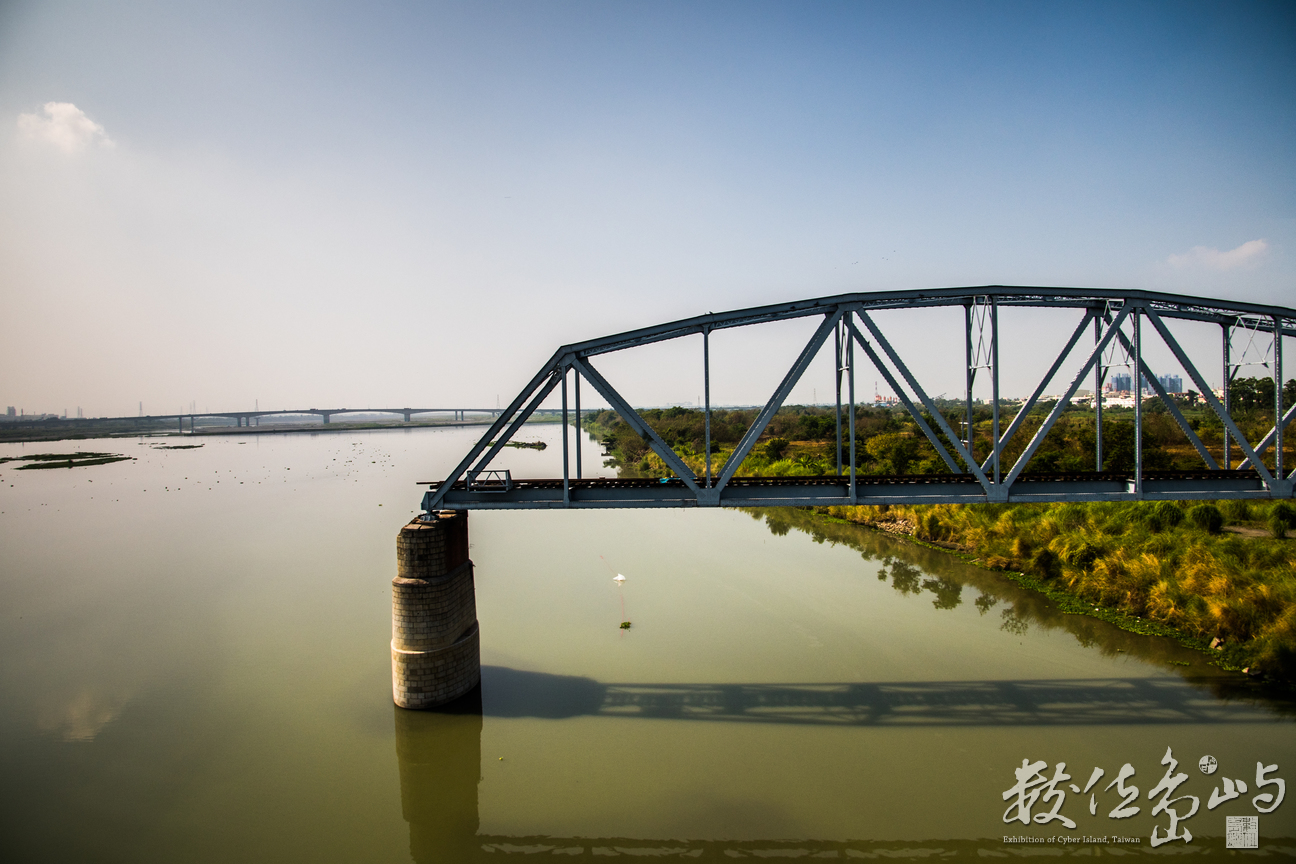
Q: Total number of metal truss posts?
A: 11